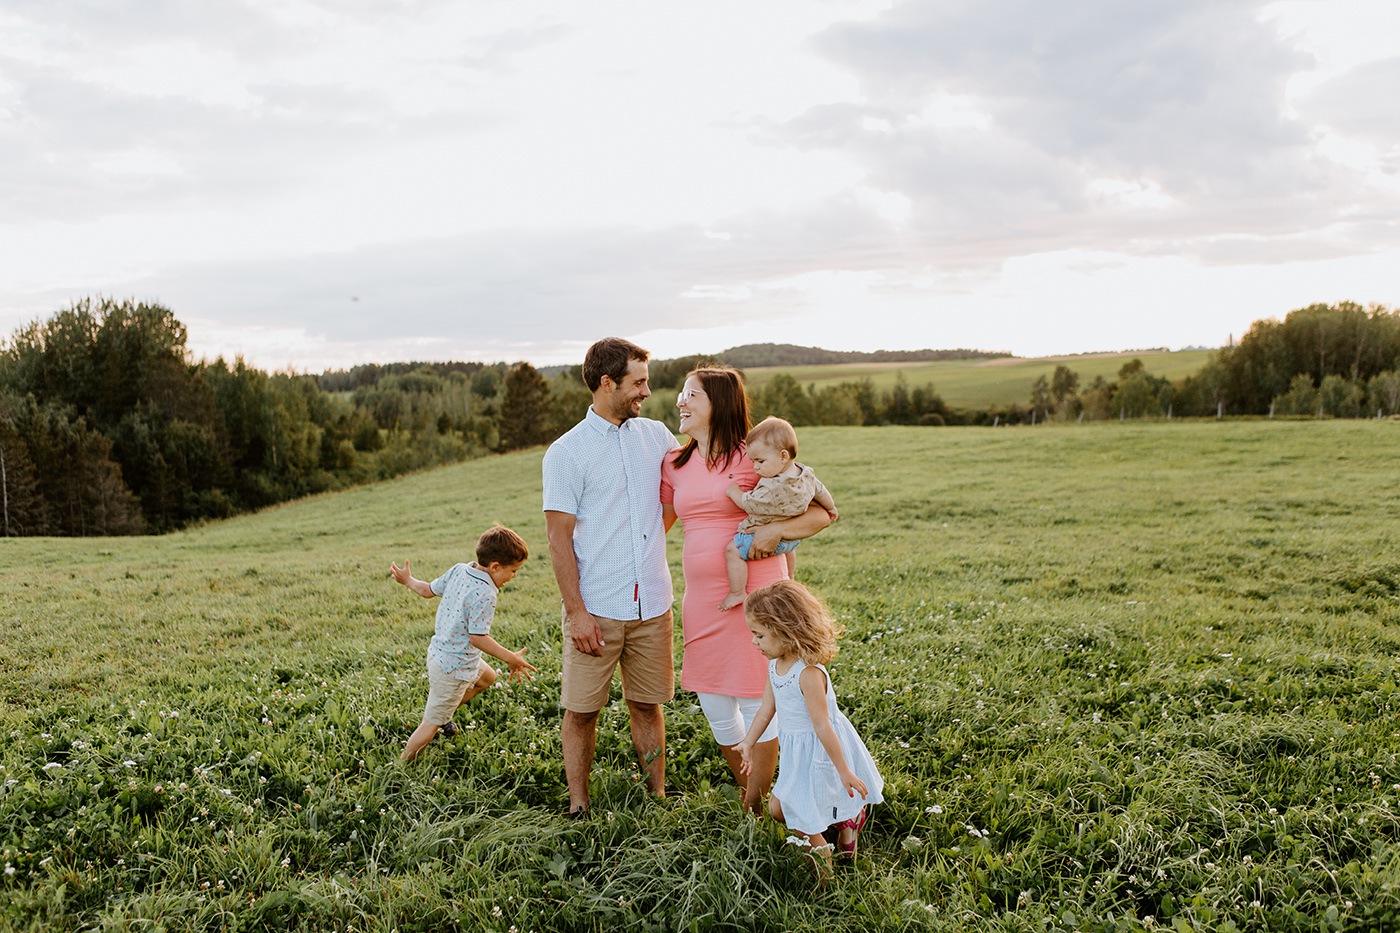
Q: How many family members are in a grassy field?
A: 5